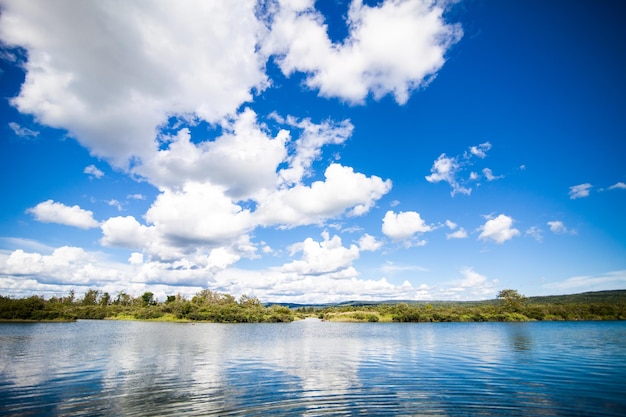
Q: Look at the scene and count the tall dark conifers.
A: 0